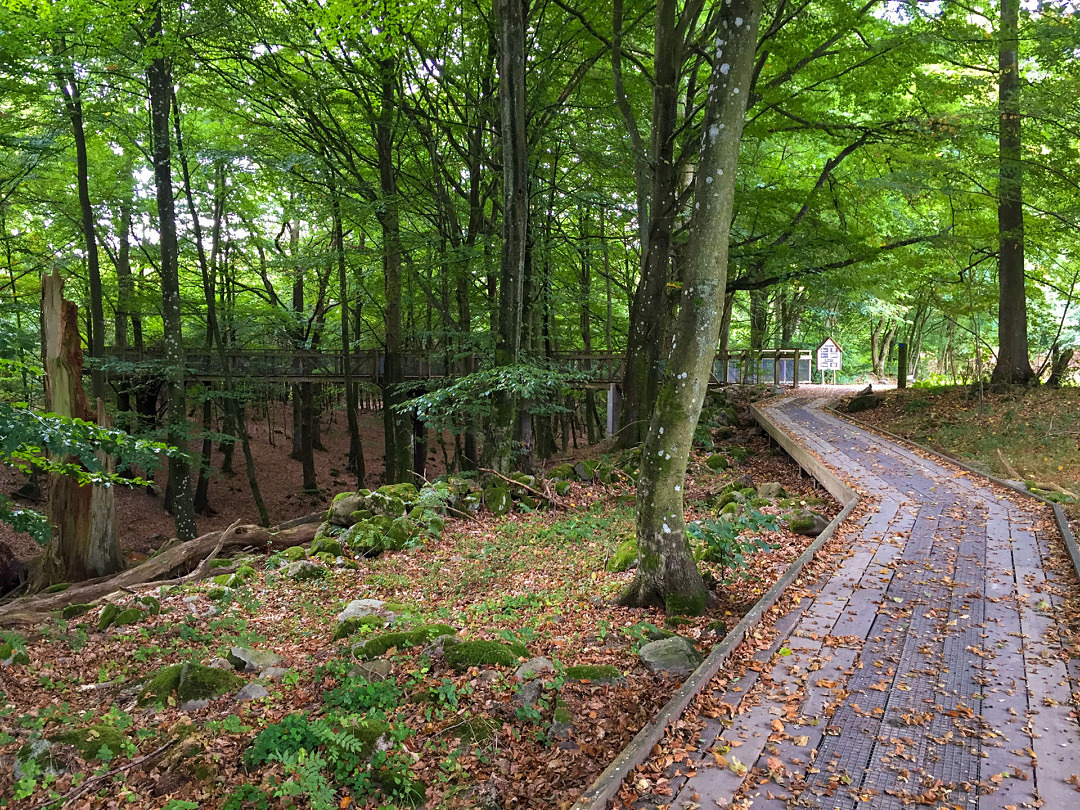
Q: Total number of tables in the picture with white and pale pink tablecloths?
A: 0